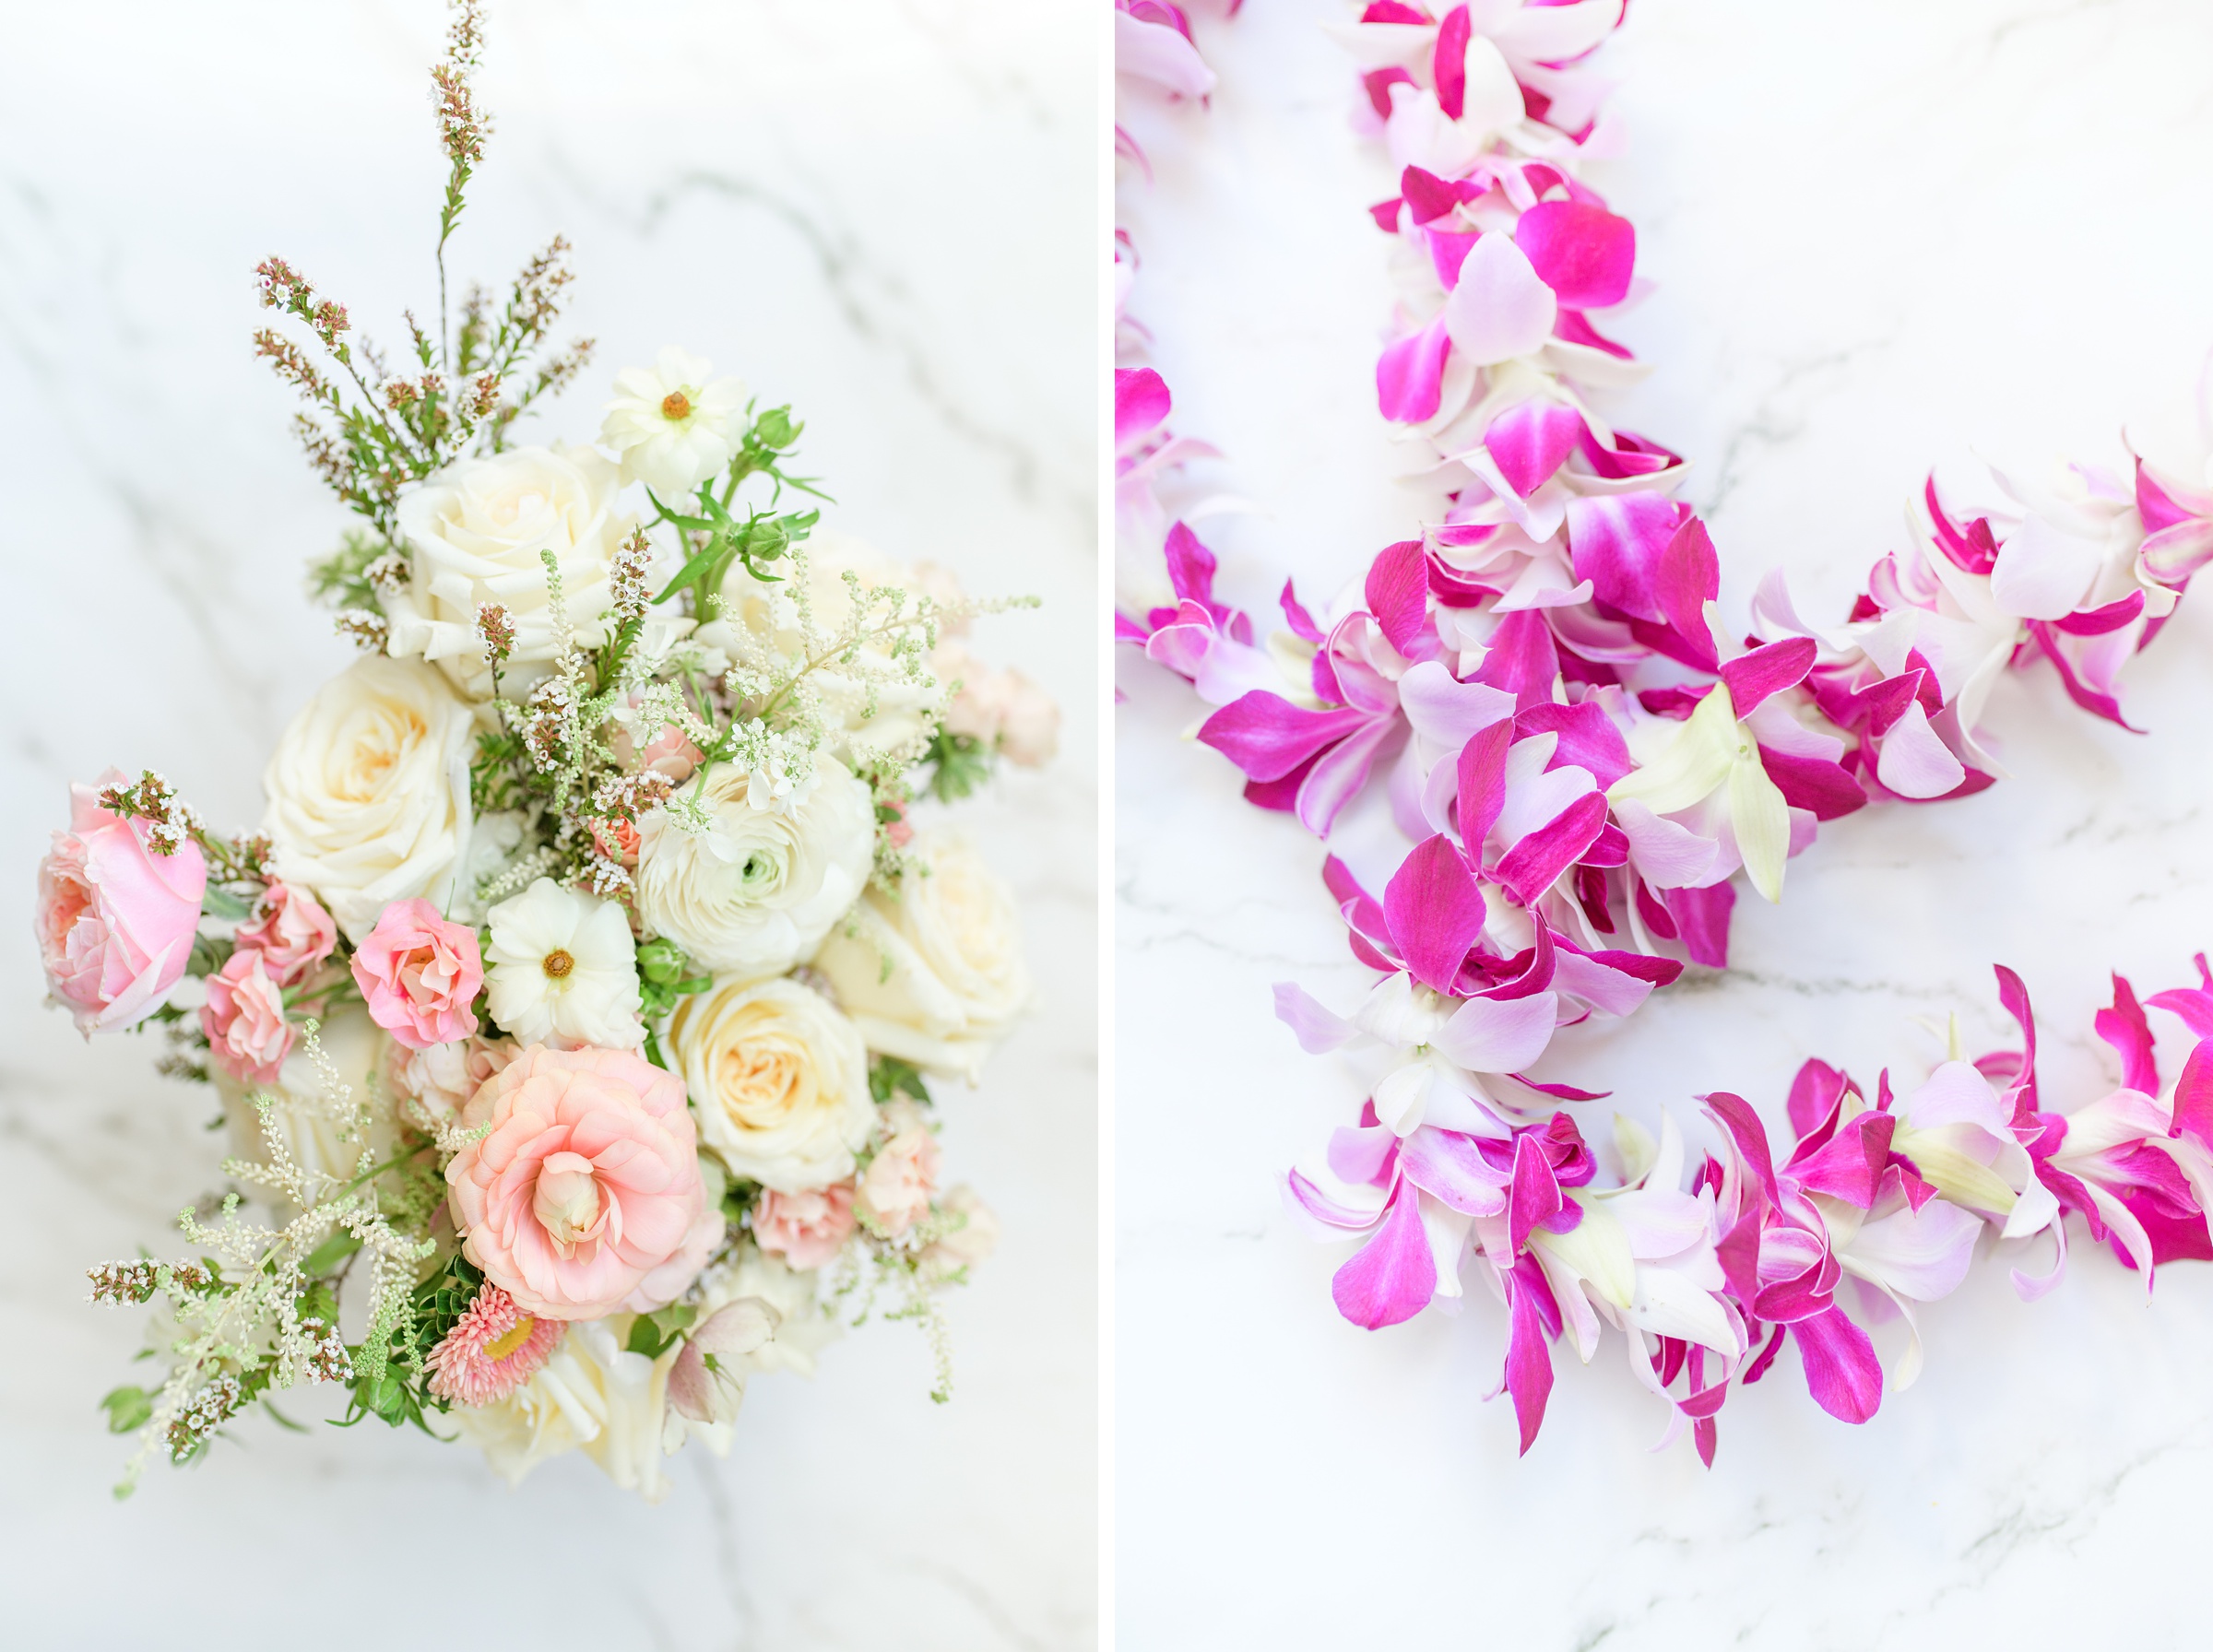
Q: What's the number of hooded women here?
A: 0